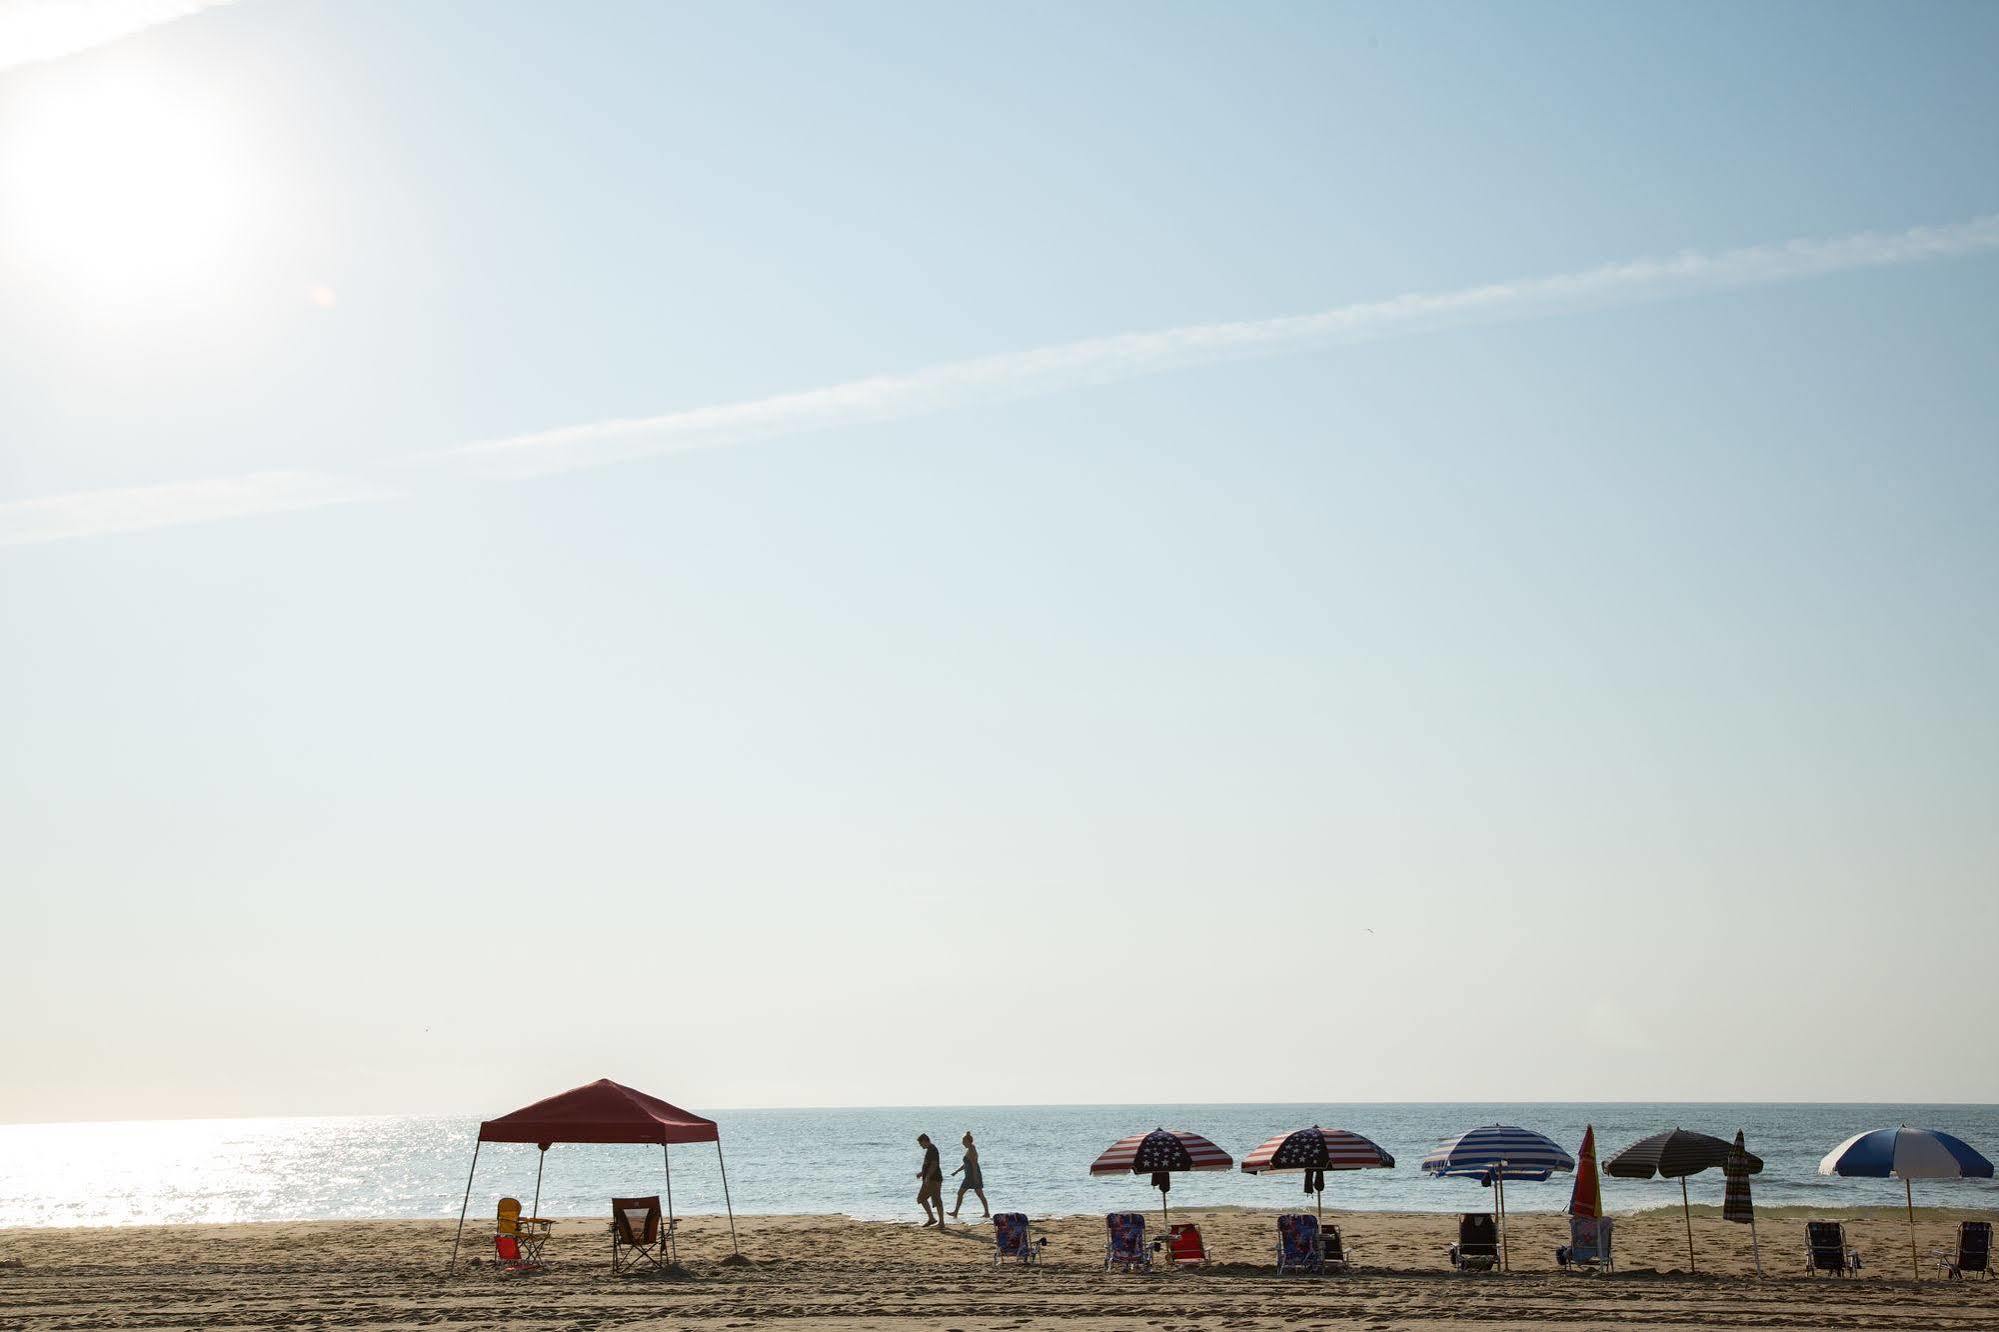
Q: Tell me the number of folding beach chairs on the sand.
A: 12